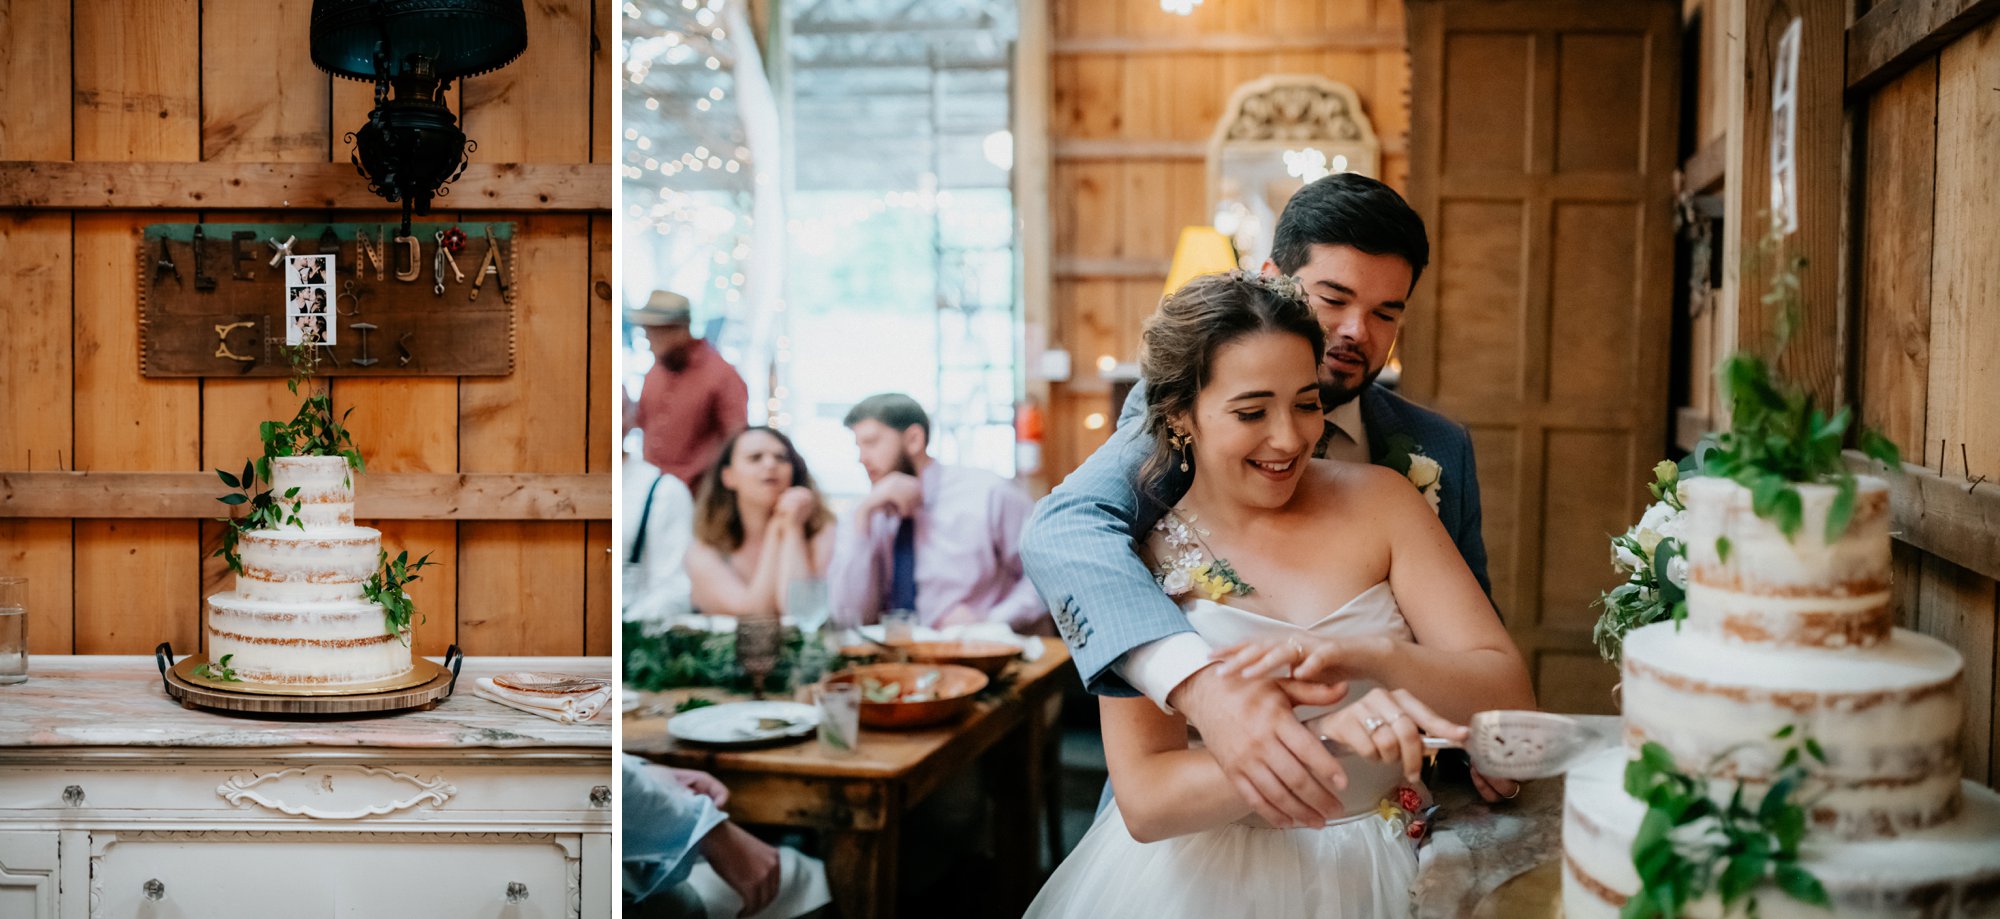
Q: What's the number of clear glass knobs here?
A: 4